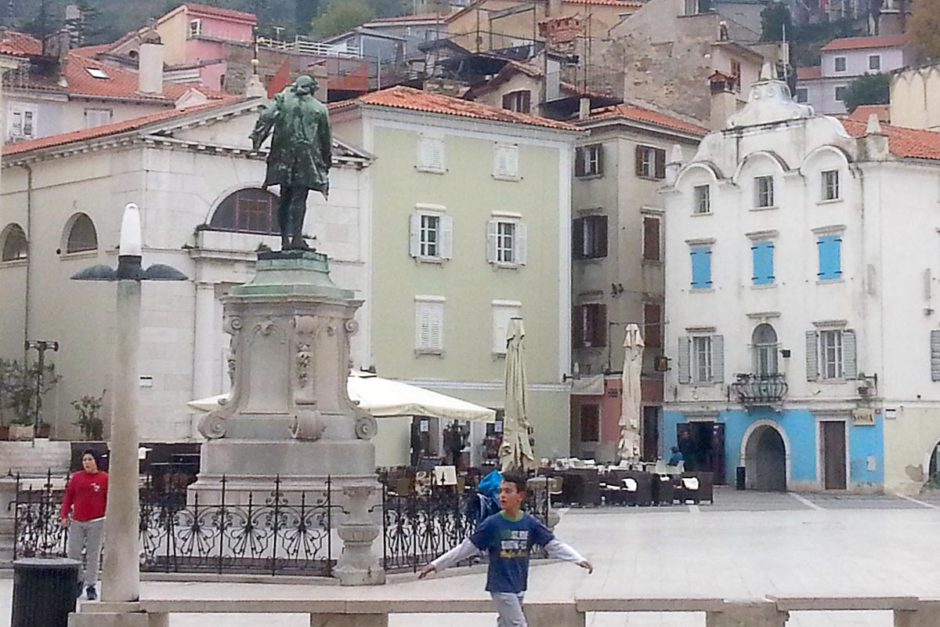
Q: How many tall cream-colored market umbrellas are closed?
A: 2